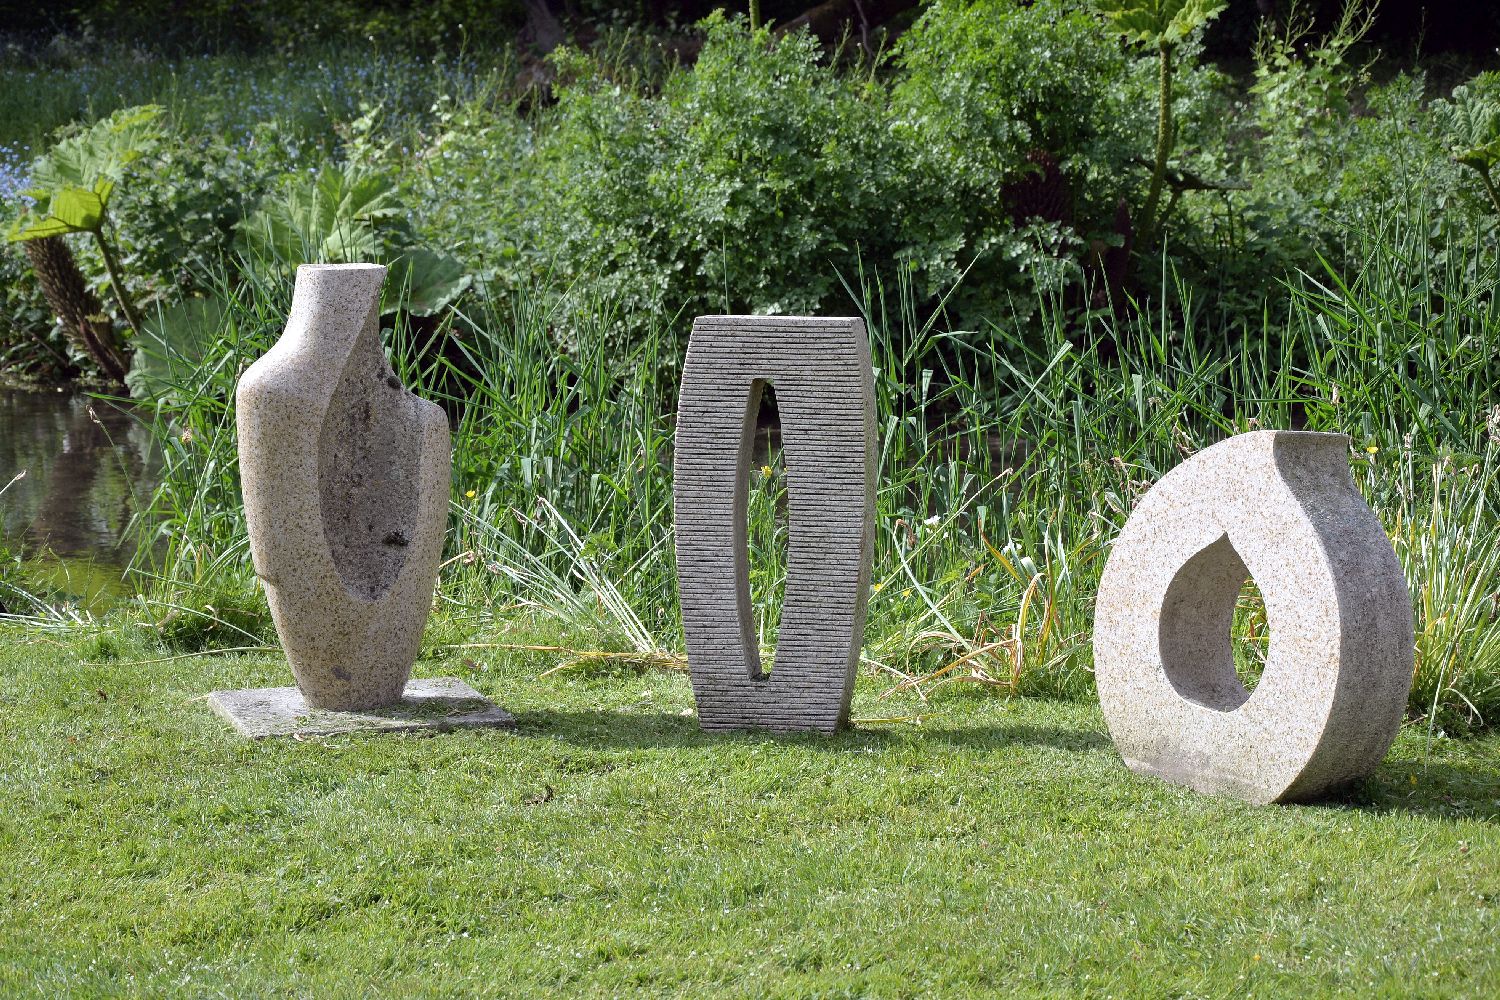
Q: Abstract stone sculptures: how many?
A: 3